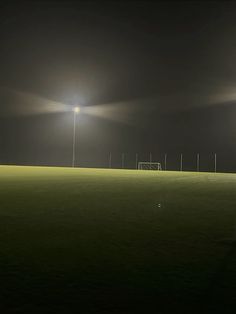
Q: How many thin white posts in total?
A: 8